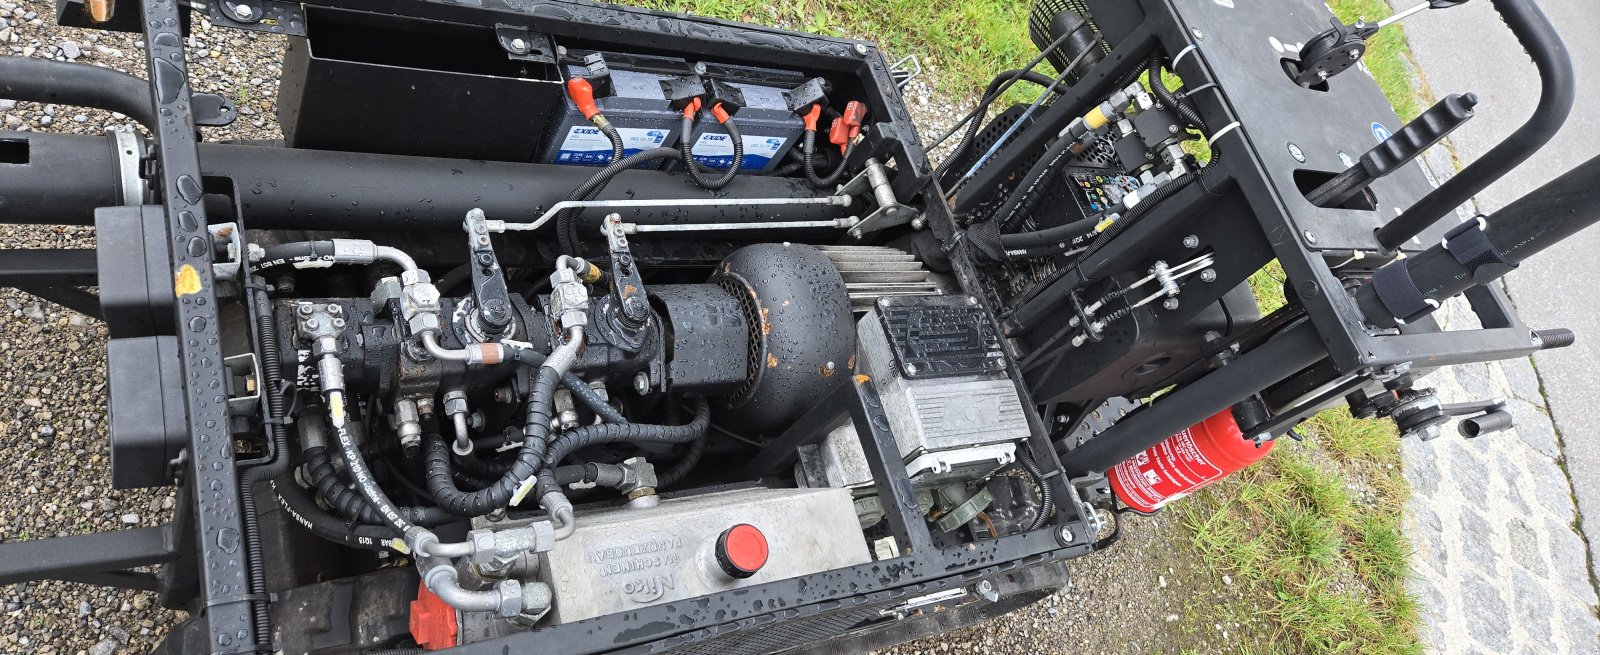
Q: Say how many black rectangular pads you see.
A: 2